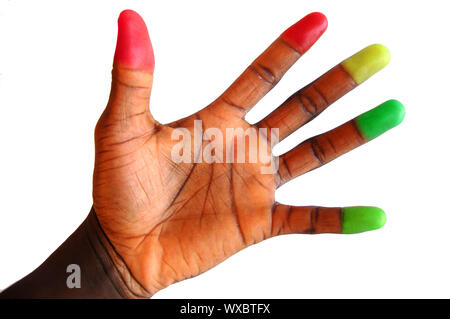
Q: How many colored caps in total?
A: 5